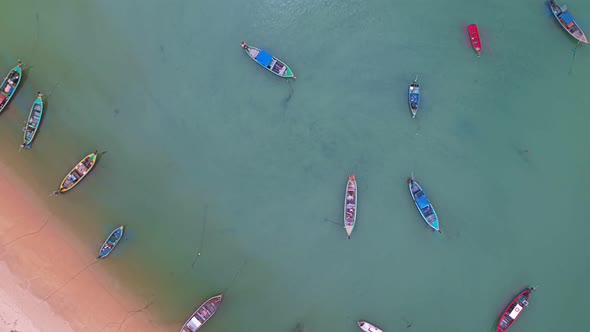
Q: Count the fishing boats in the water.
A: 13